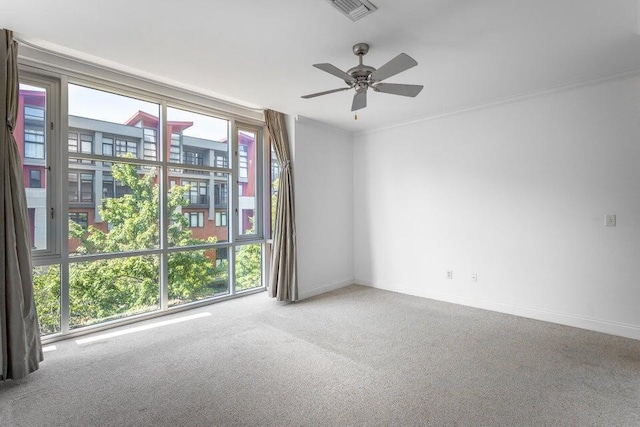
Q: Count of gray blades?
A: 5